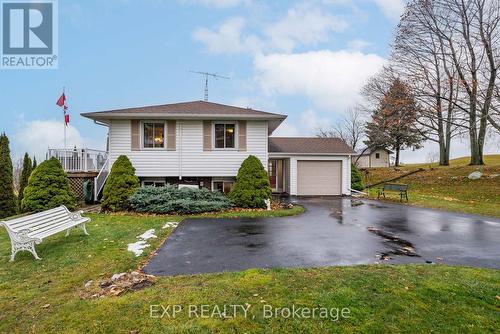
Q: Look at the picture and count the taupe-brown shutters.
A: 4